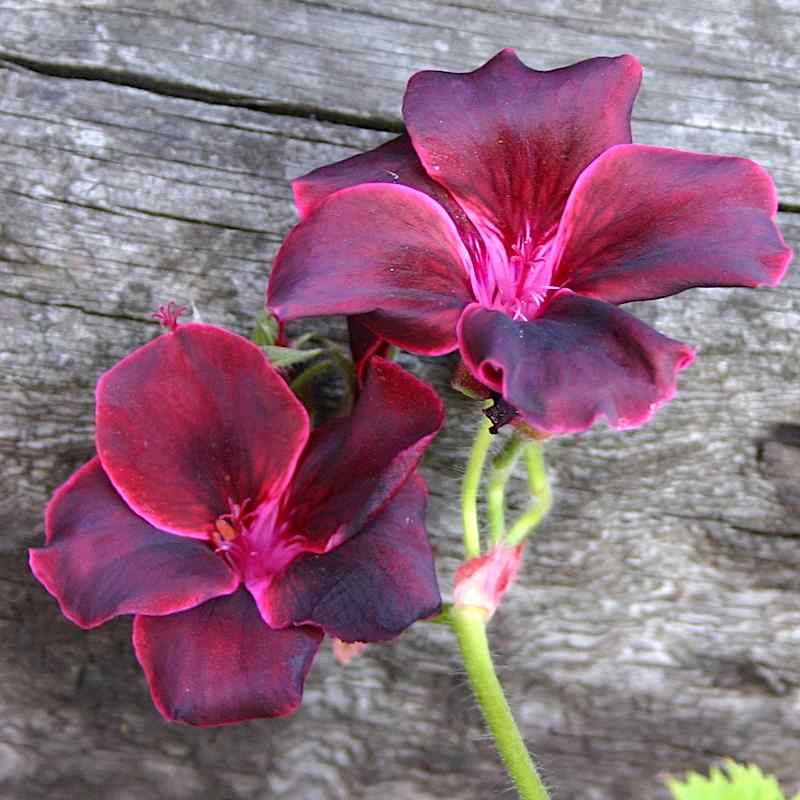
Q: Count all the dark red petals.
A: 10